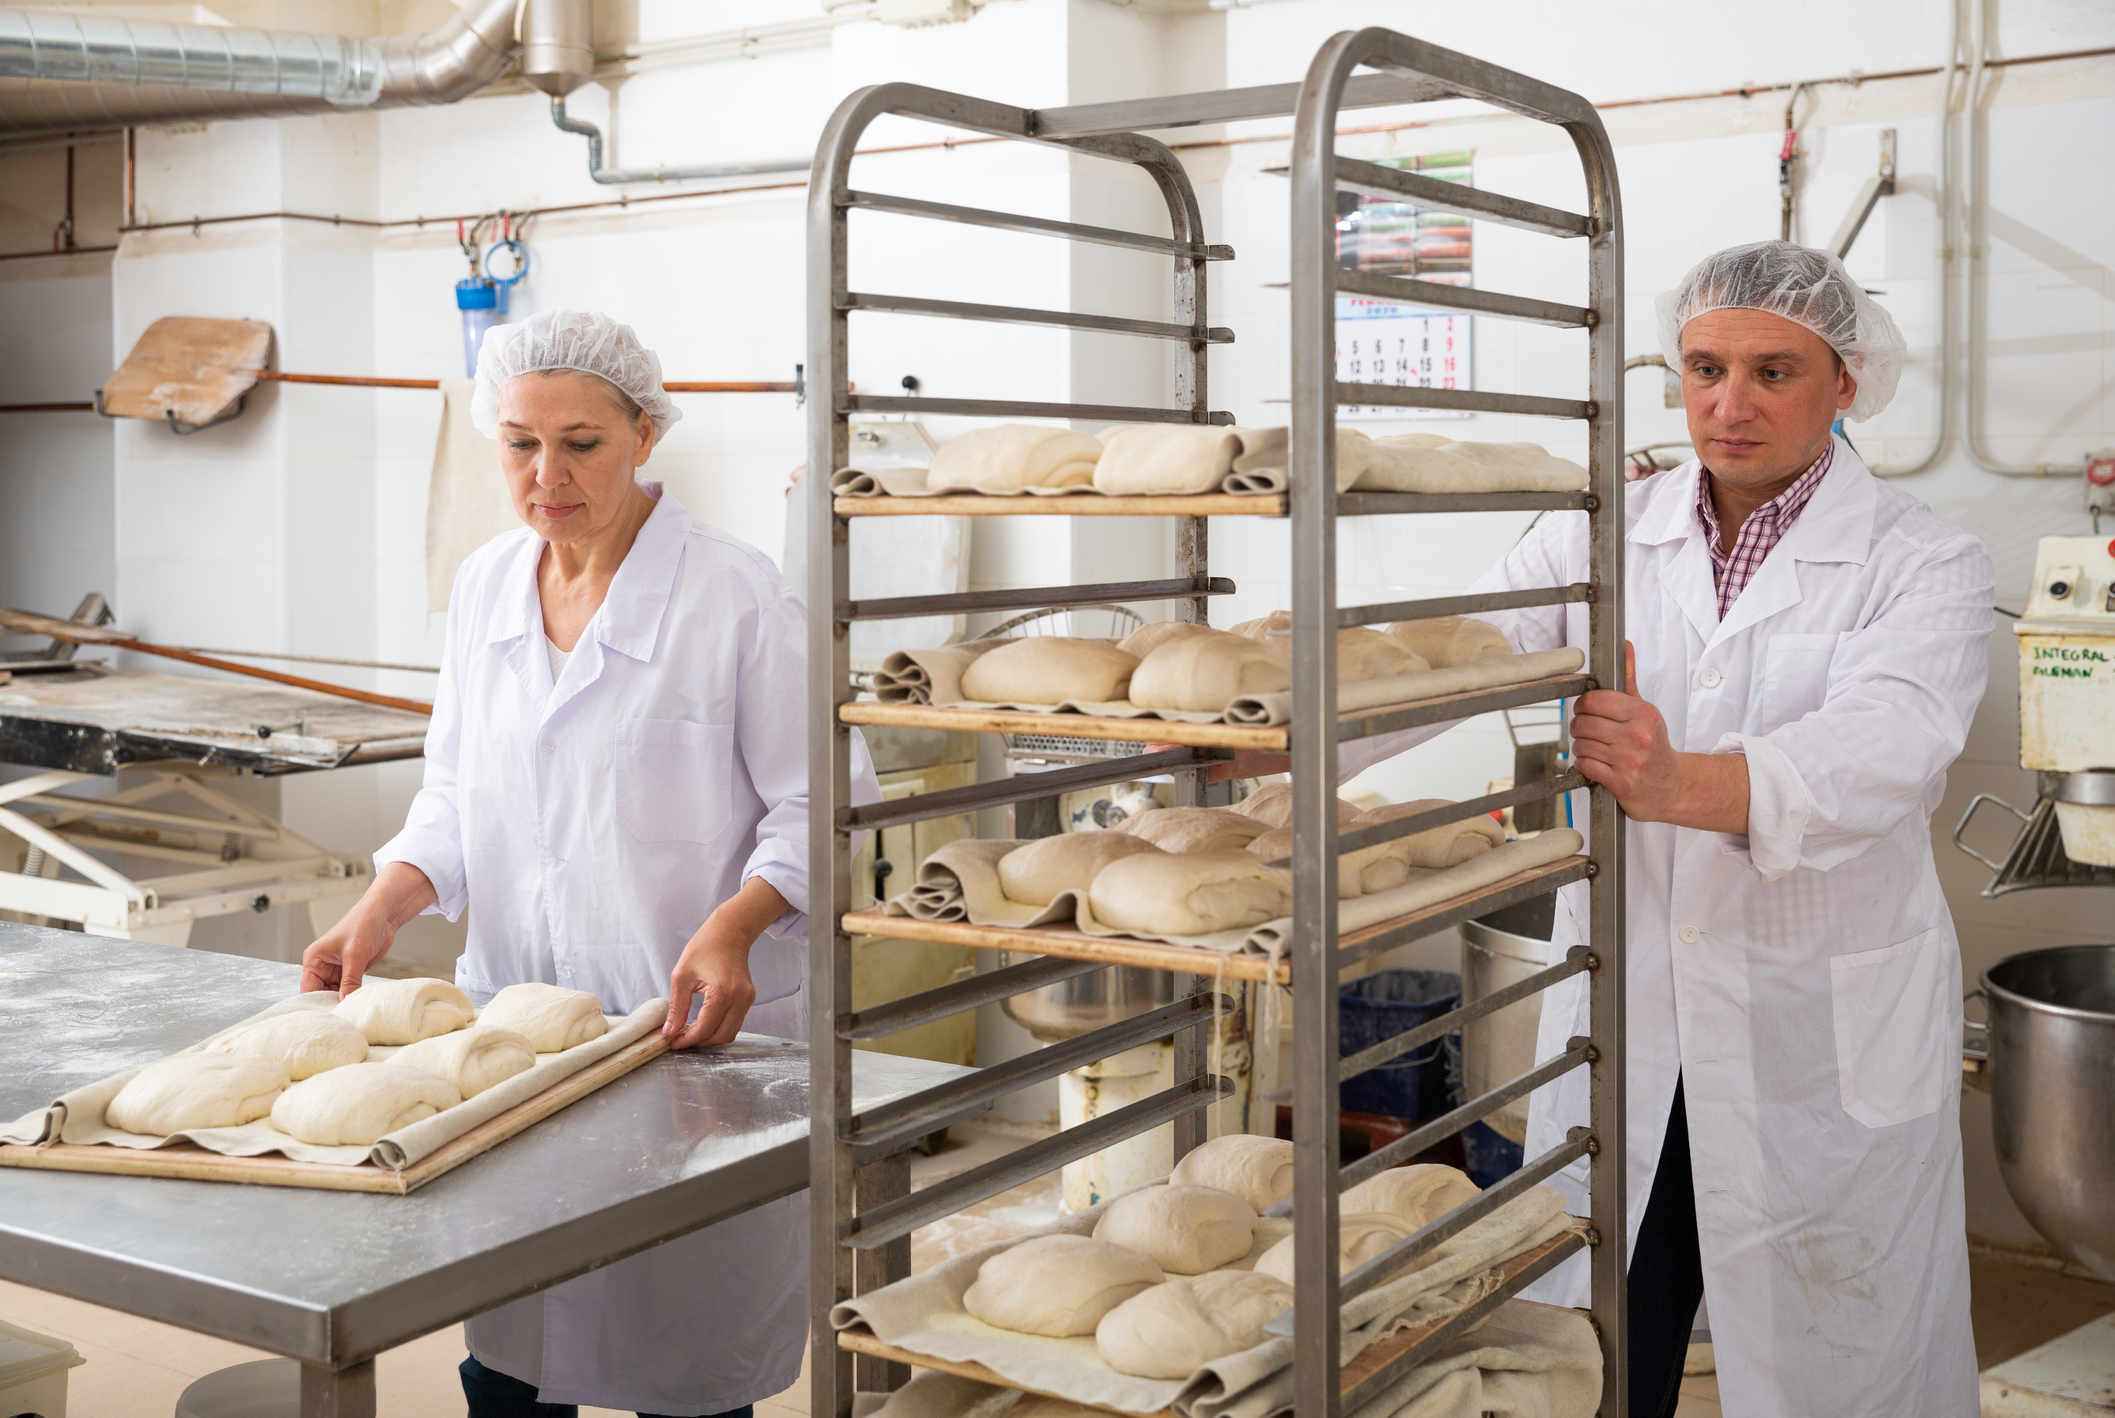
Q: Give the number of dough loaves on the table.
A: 6